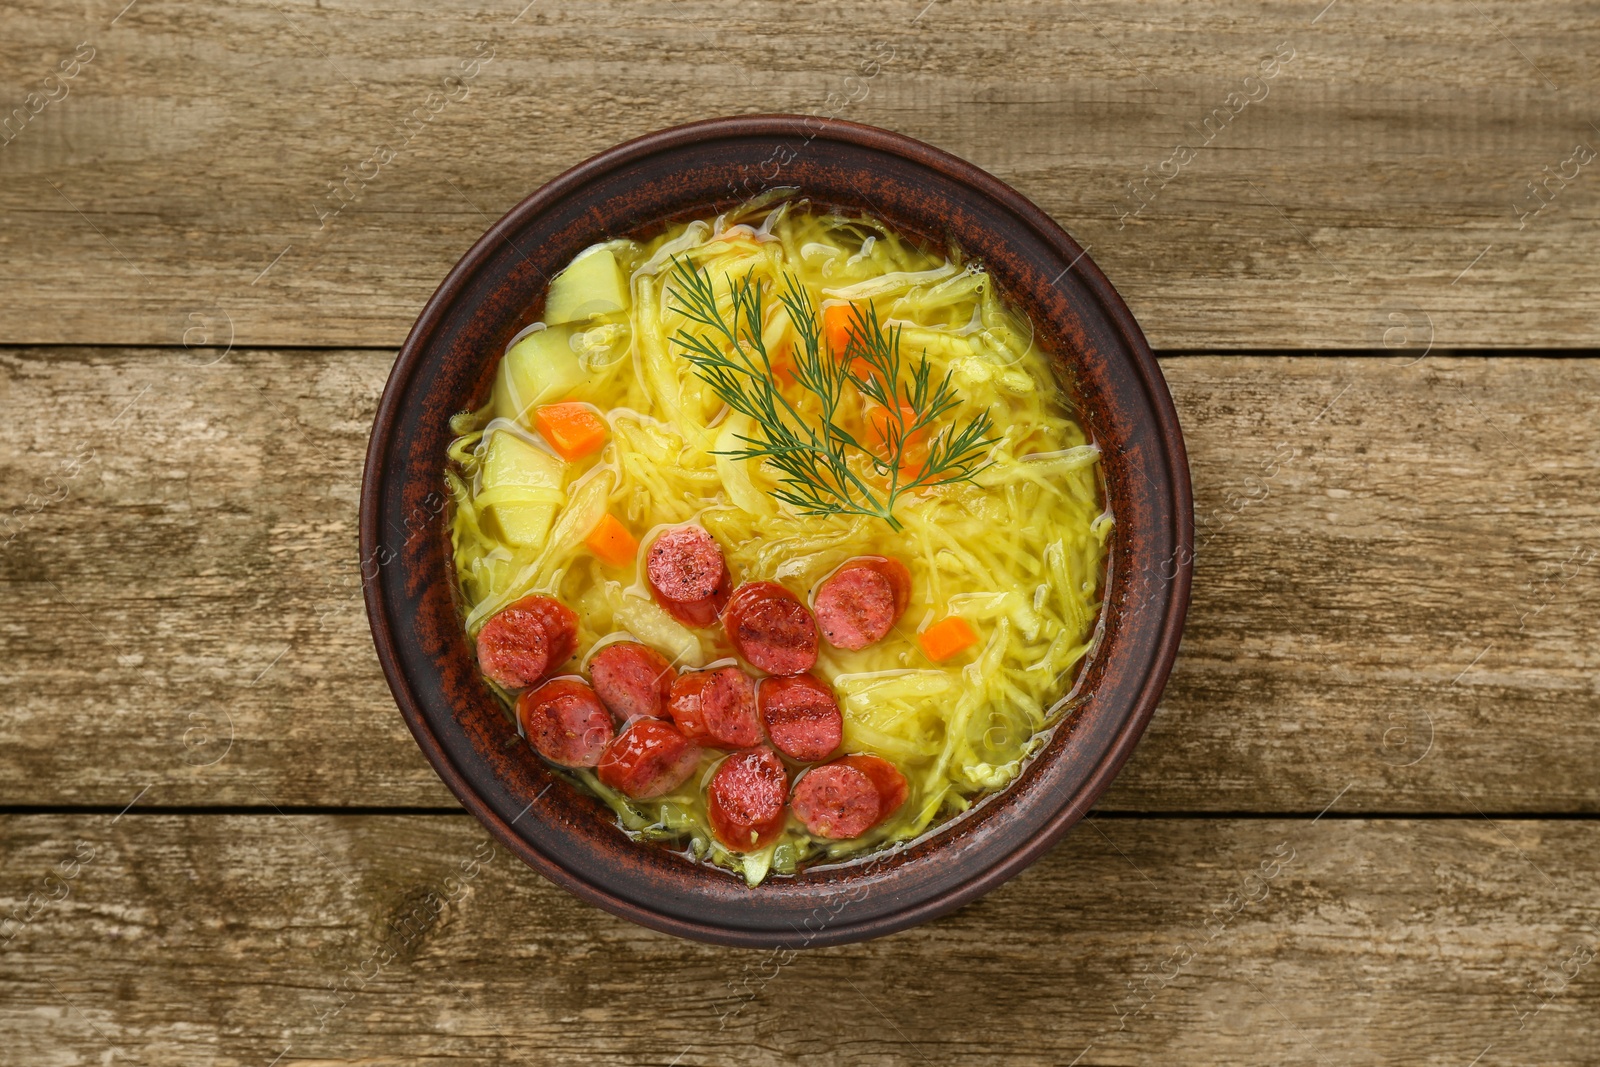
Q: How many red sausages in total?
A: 11